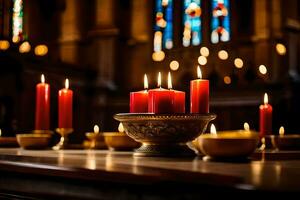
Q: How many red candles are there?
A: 7